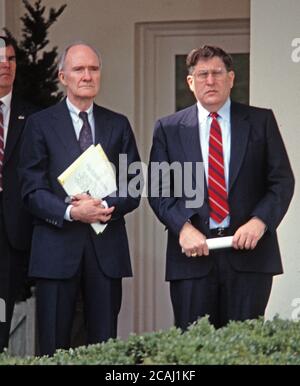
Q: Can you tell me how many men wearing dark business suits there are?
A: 3